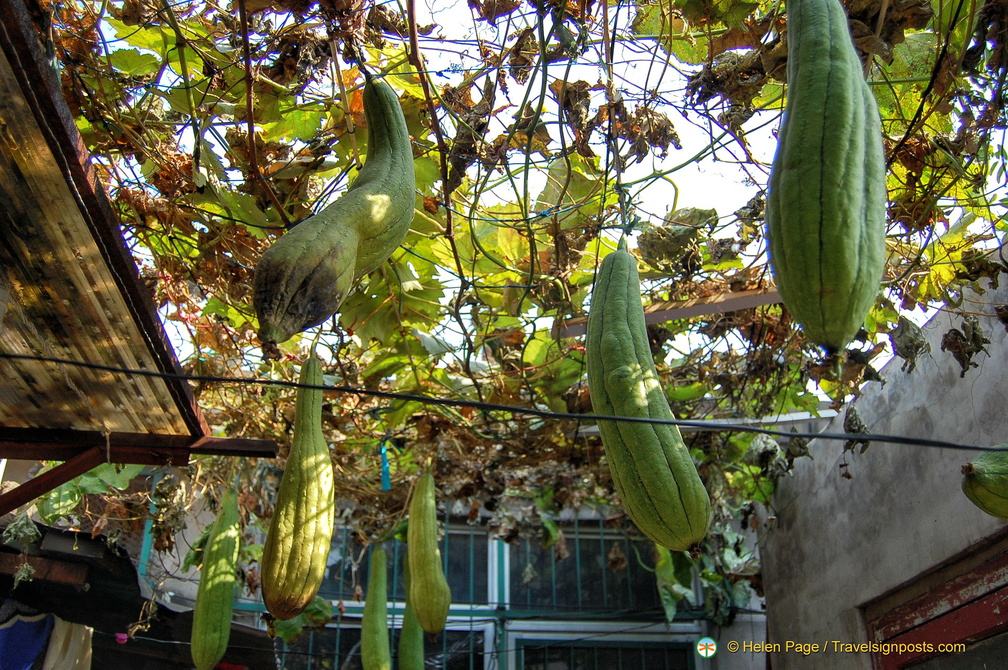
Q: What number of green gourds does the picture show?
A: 9